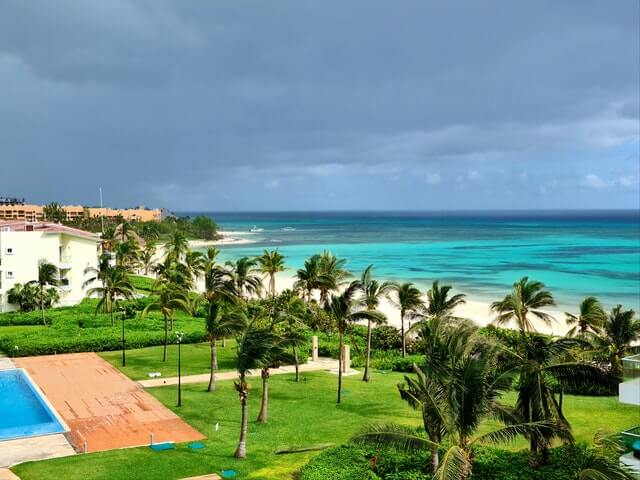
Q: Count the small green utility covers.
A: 3